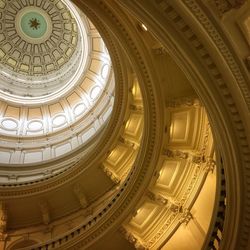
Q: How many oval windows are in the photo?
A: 6